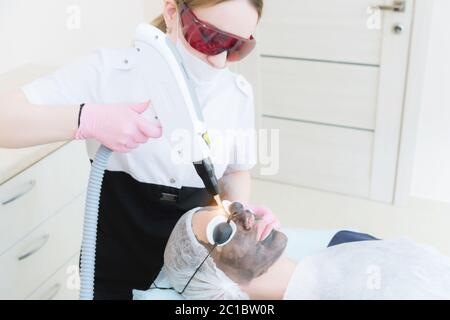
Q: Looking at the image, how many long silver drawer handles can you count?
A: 3